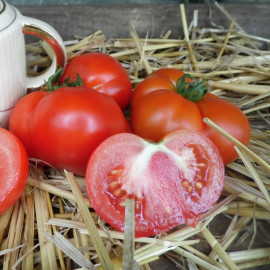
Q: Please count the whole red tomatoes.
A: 3